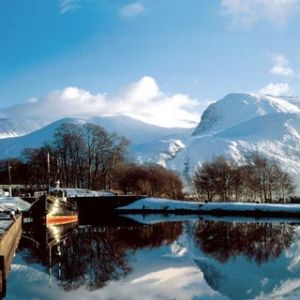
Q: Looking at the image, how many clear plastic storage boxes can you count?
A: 0